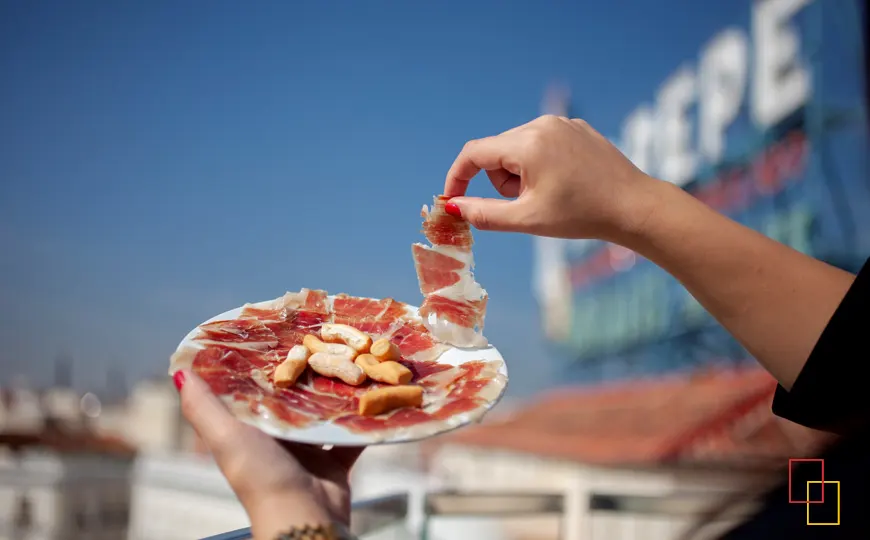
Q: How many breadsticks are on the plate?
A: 7